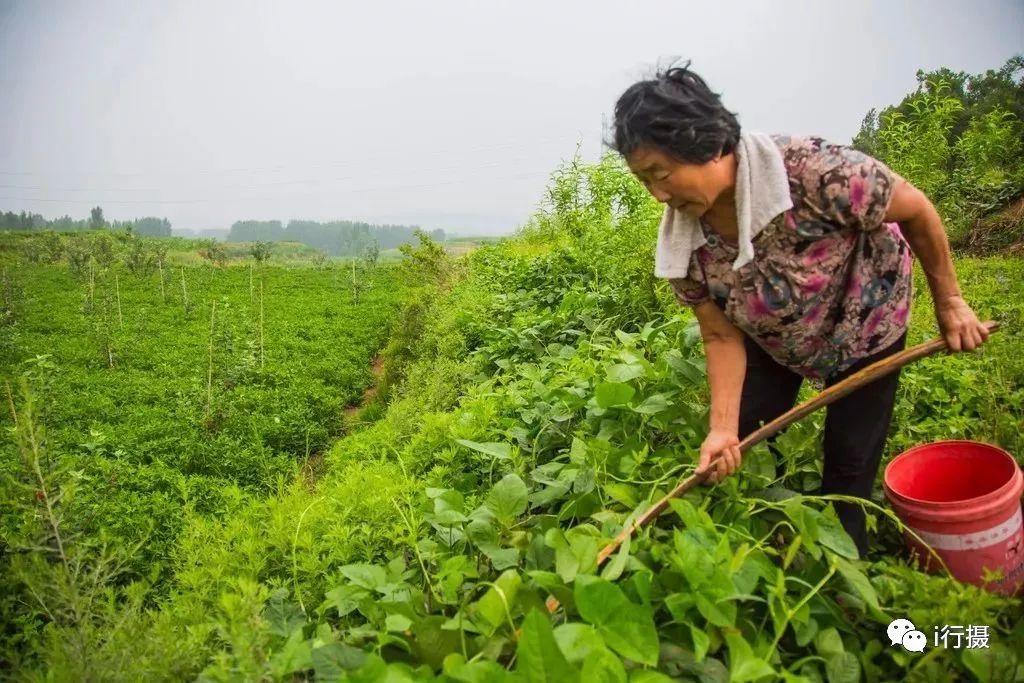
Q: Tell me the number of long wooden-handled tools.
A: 1